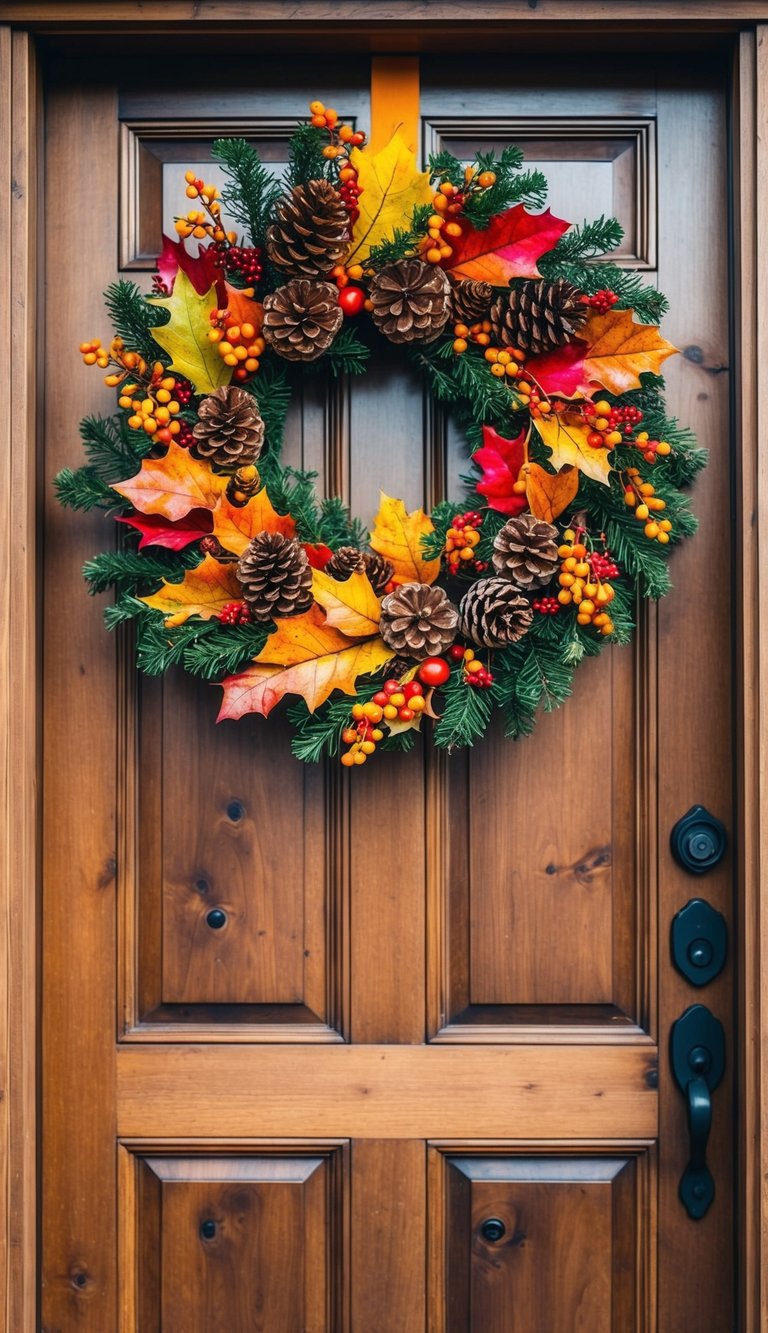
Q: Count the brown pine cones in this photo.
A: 12